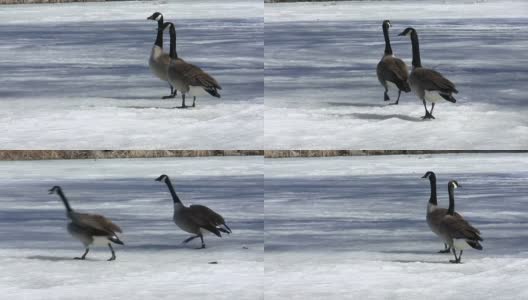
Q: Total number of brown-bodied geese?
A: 8